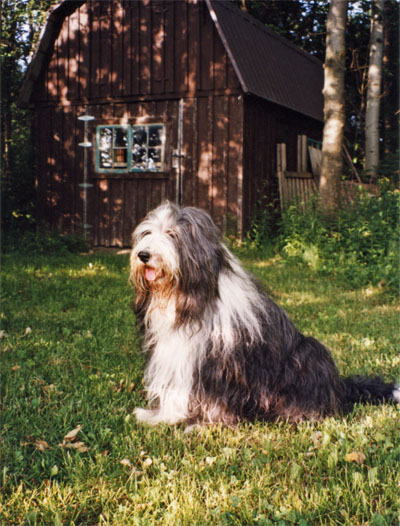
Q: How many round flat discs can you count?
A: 4